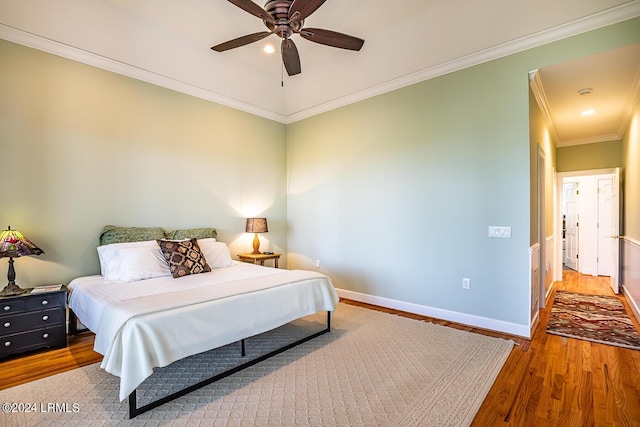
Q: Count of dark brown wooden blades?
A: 5